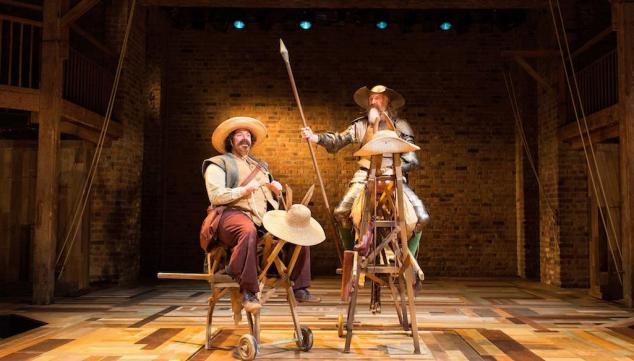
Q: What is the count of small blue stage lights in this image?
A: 4